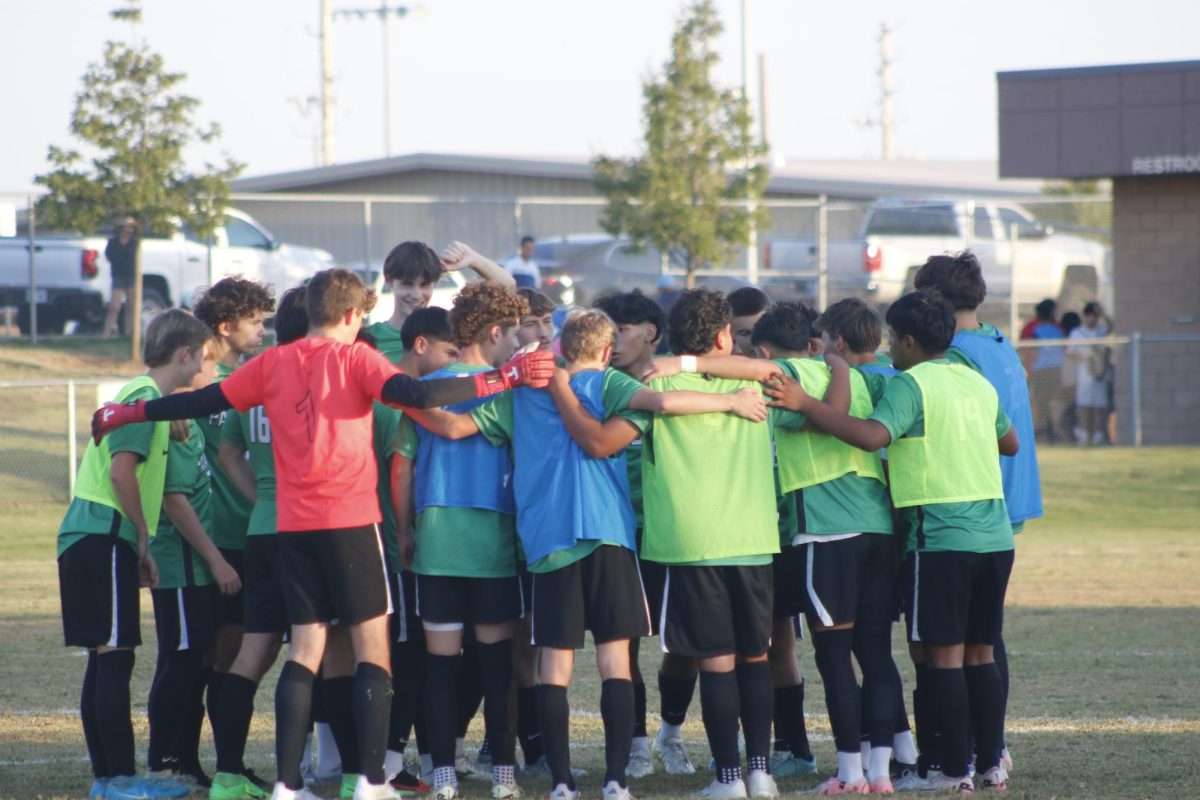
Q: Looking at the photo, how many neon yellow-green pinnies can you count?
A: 4